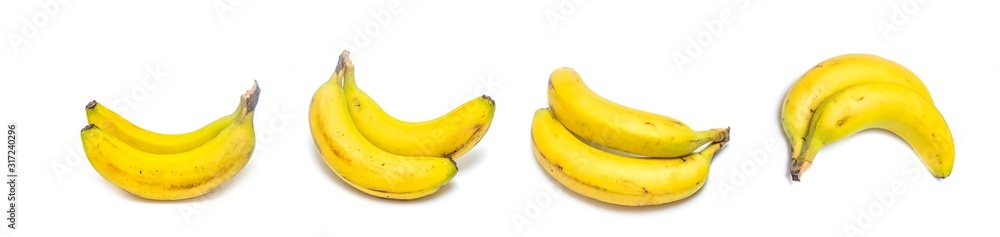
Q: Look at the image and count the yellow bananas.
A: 8